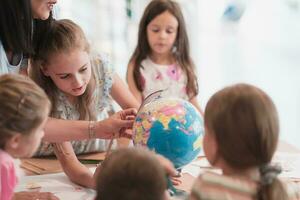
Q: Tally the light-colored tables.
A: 1